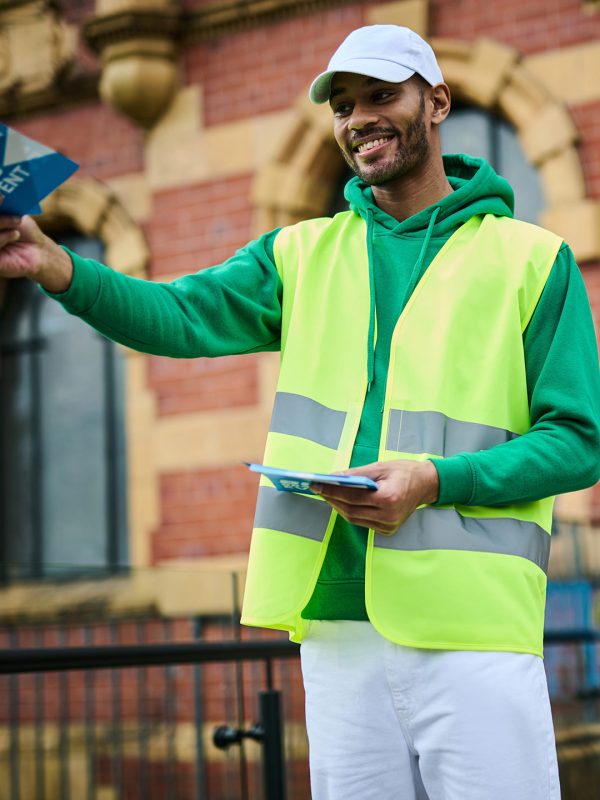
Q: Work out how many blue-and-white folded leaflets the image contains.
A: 2